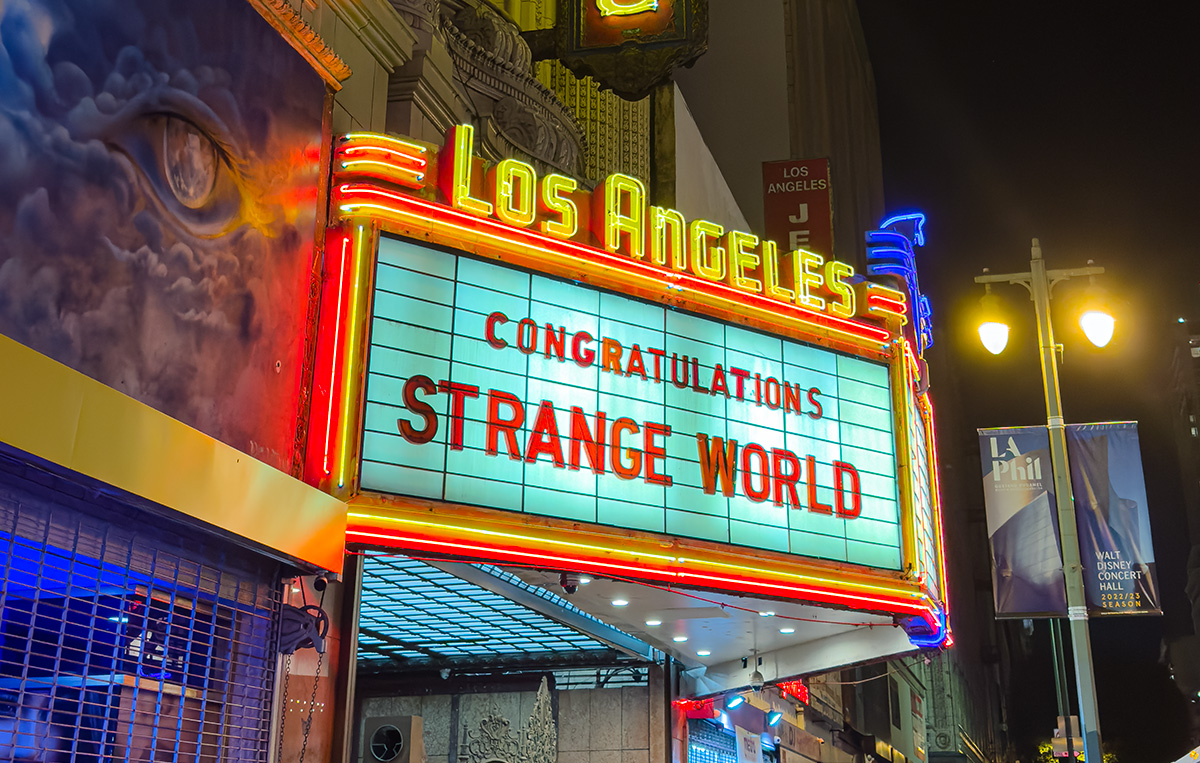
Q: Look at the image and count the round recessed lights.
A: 7